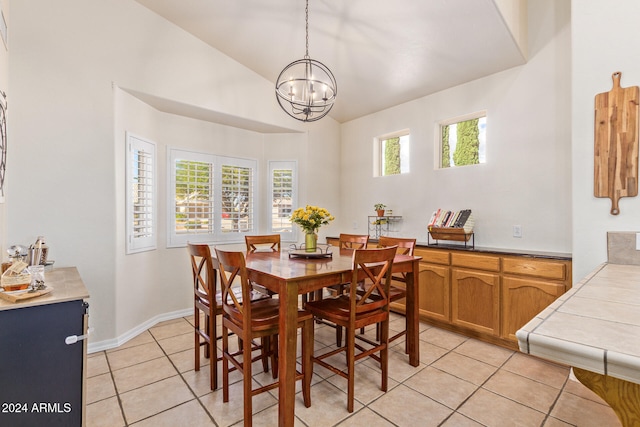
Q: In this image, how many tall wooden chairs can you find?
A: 6